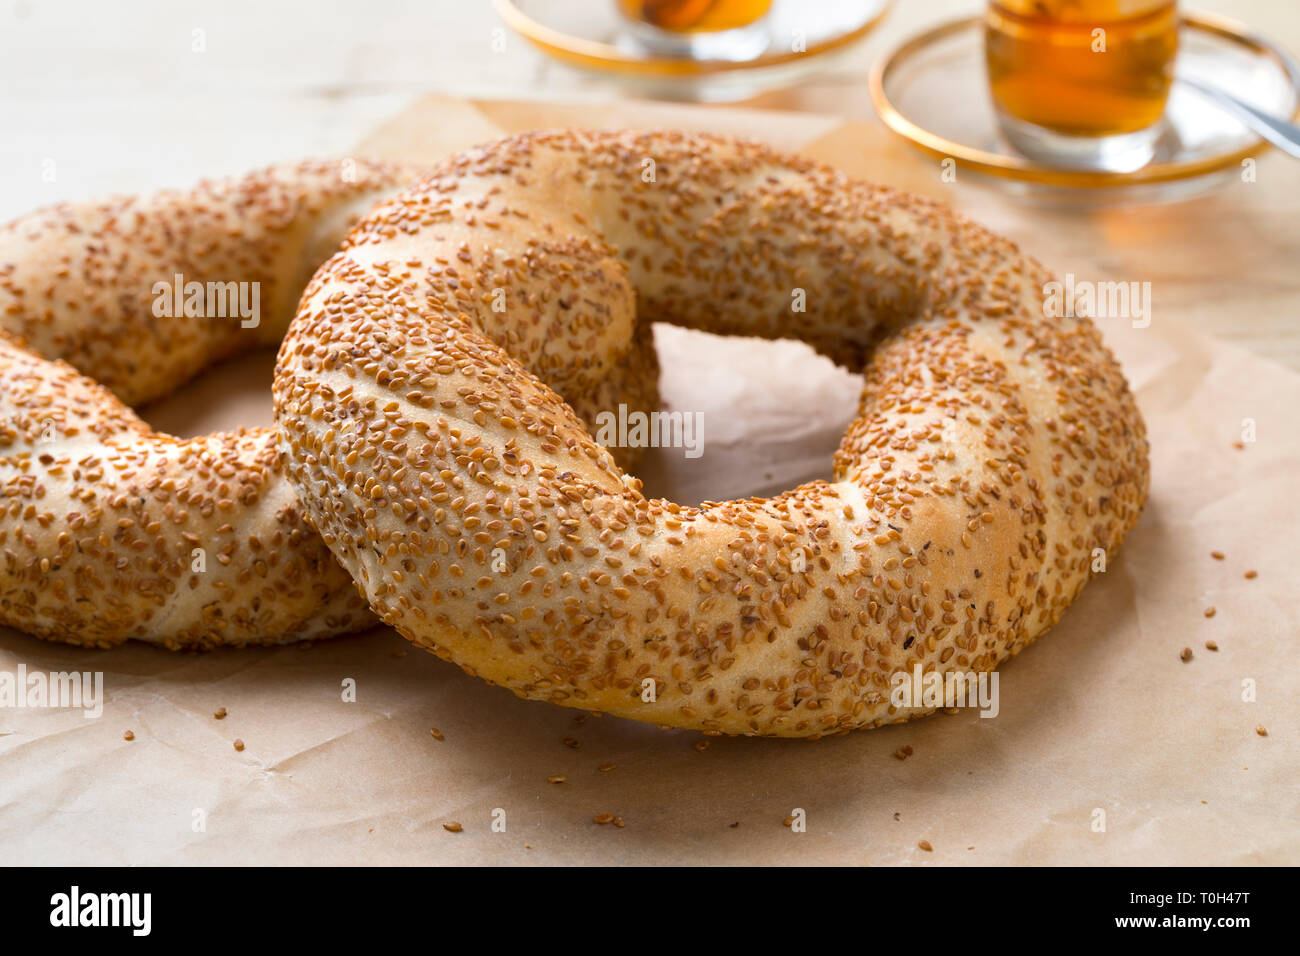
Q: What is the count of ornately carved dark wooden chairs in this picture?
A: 0